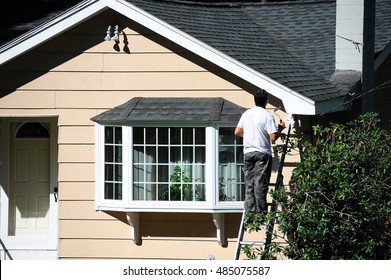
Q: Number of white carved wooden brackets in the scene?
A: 2